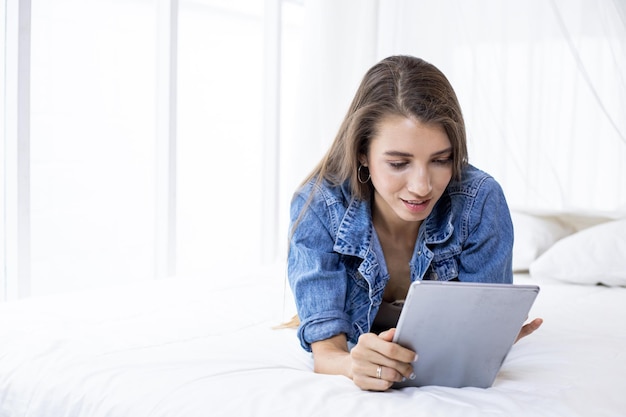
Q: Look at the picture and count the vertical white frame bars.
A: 3